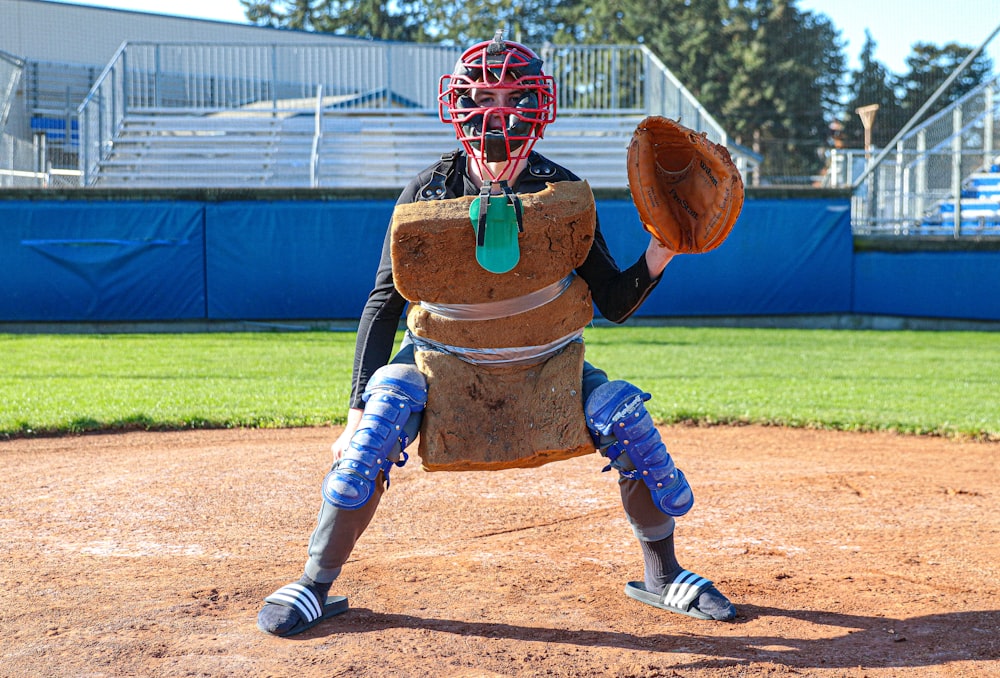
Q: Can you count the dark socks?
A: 2